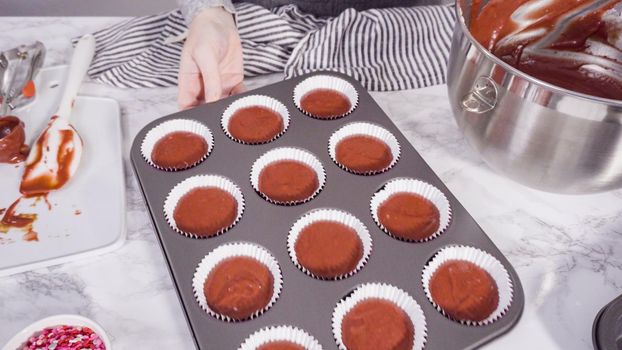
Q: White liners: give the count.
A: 12